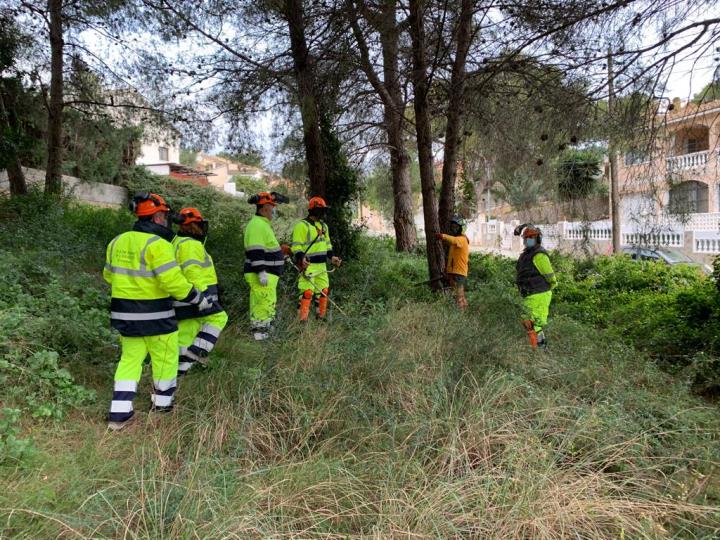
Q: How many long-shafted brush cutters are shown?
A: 1